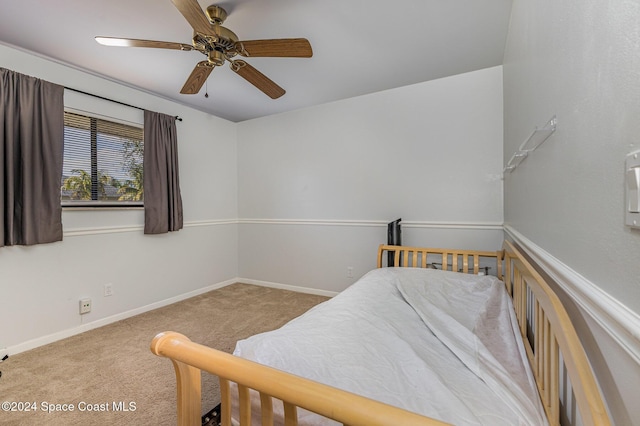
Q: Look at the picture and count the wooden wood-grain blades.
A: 5